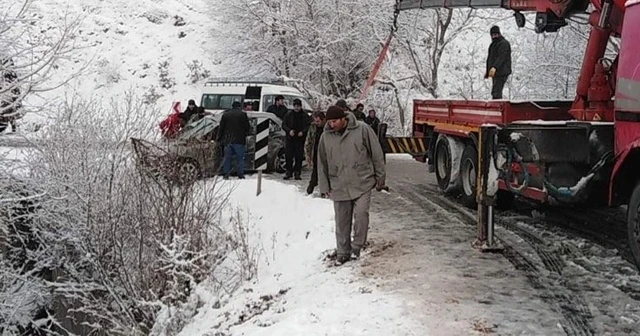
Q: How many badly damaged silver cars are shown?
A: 1